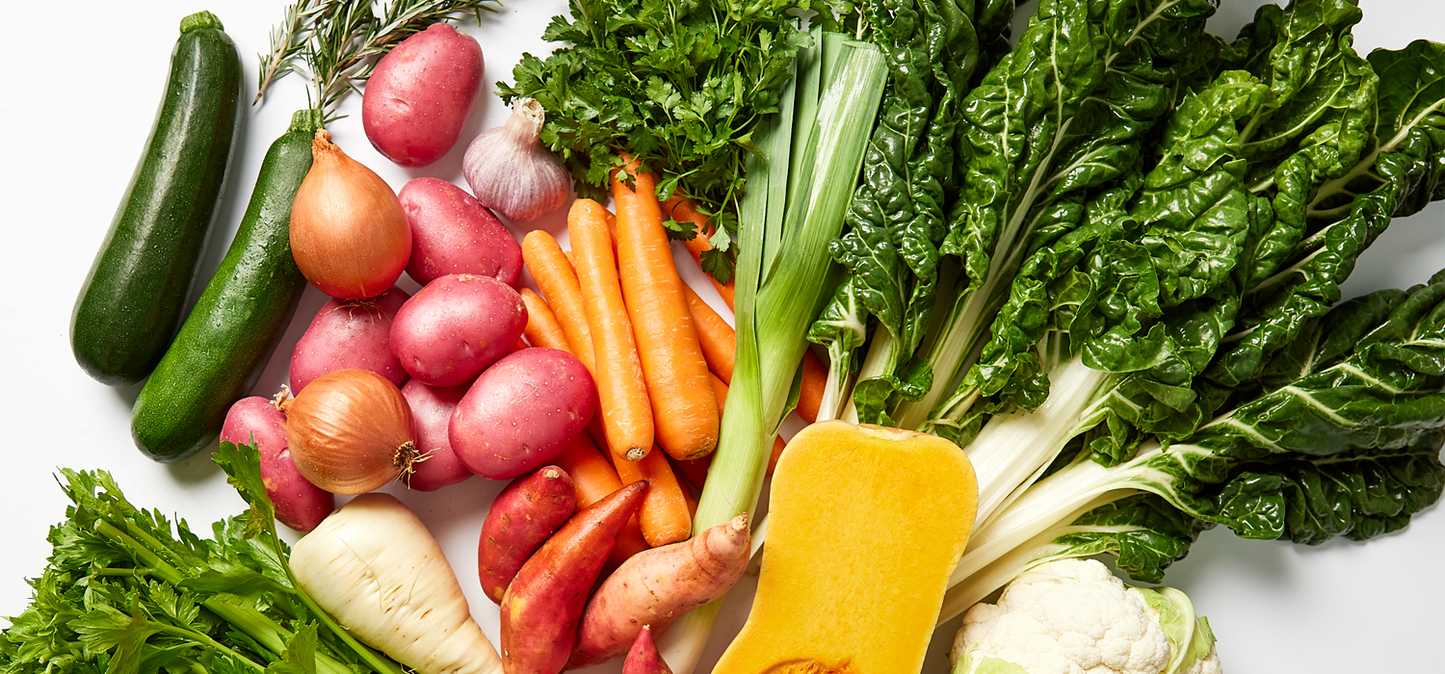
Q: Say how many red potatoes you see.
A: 7